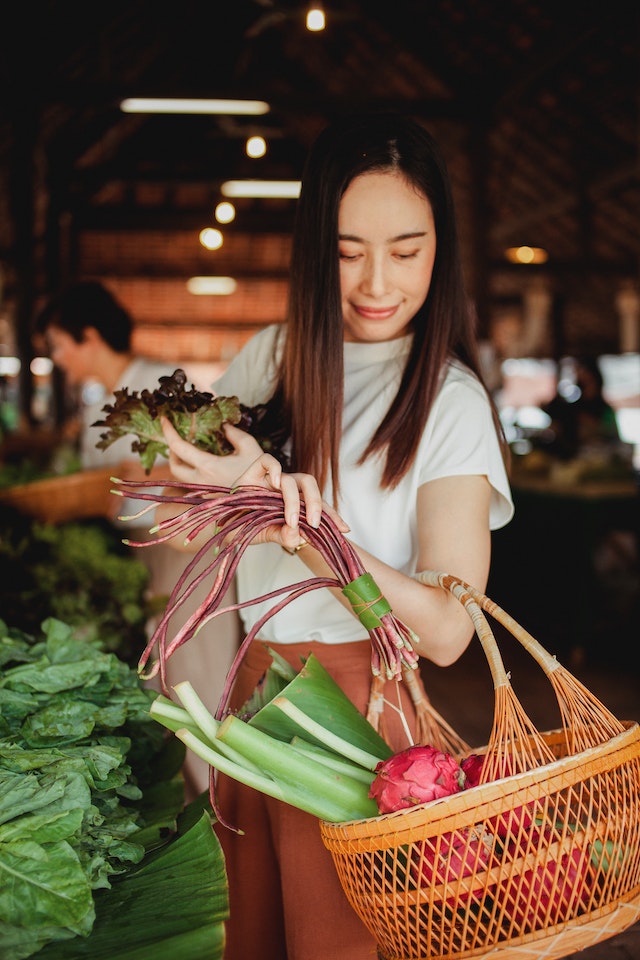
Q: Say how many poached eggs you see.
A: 0